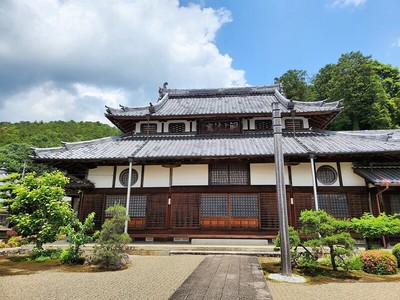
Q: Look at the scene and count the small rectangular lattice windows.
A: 4